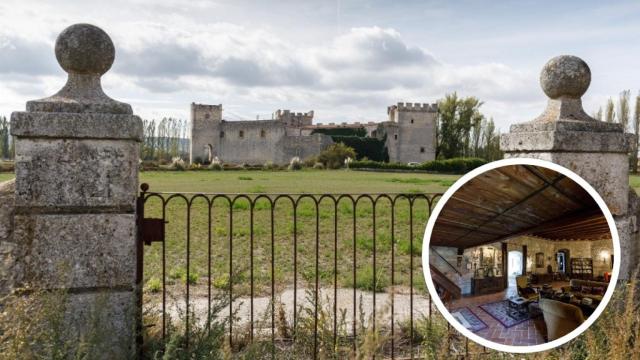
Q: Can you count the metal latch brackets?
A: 1